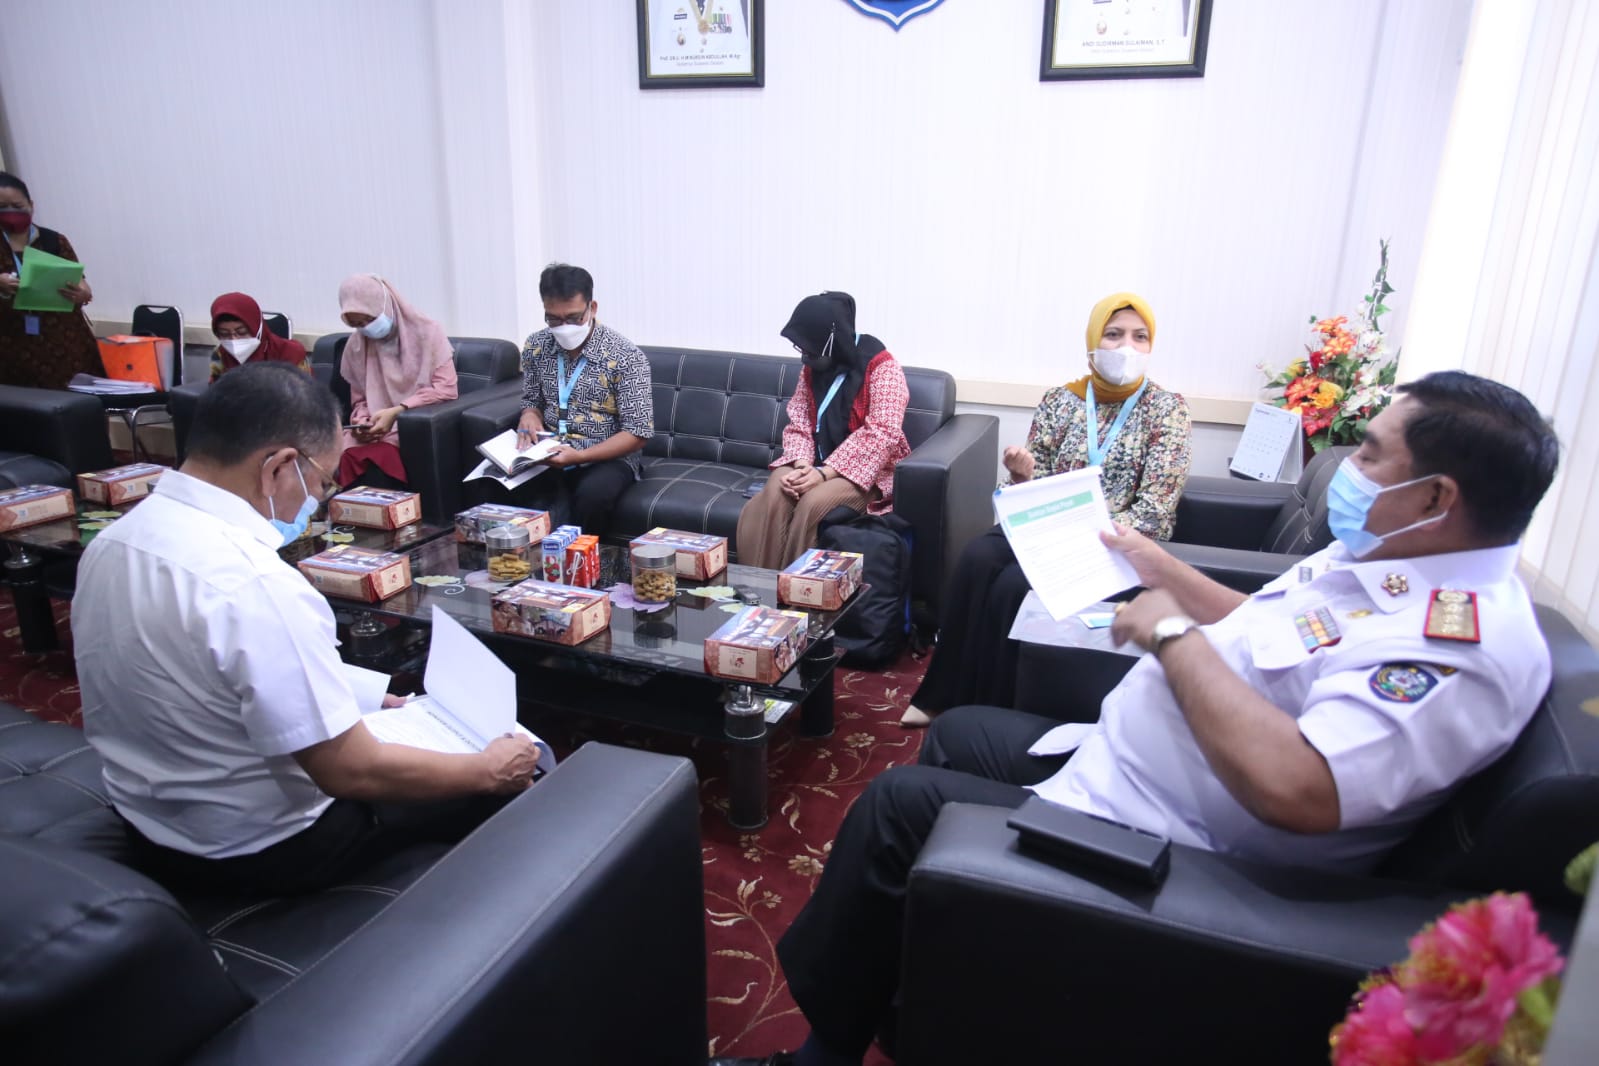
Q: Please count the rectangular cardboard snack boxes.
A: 9